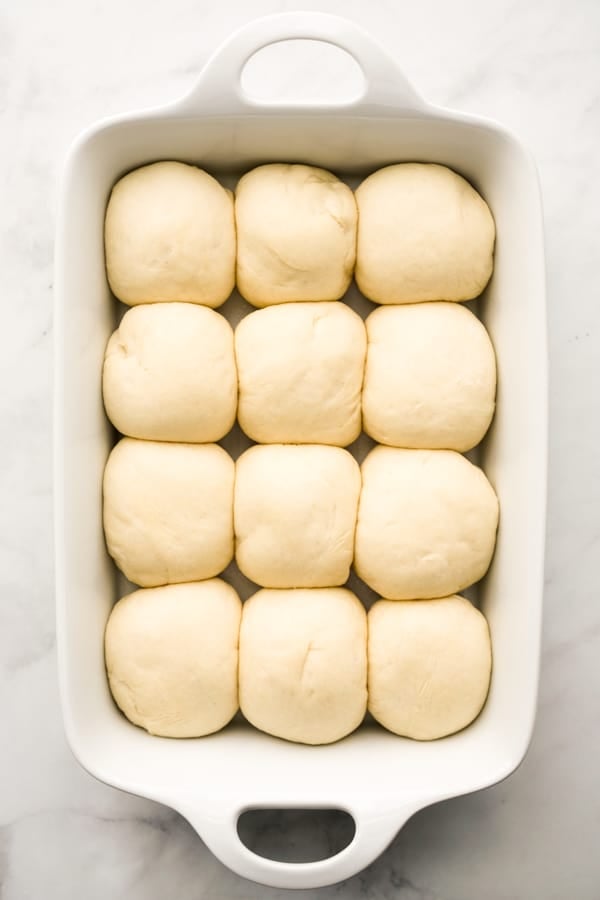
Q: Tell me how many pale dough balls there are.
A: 12